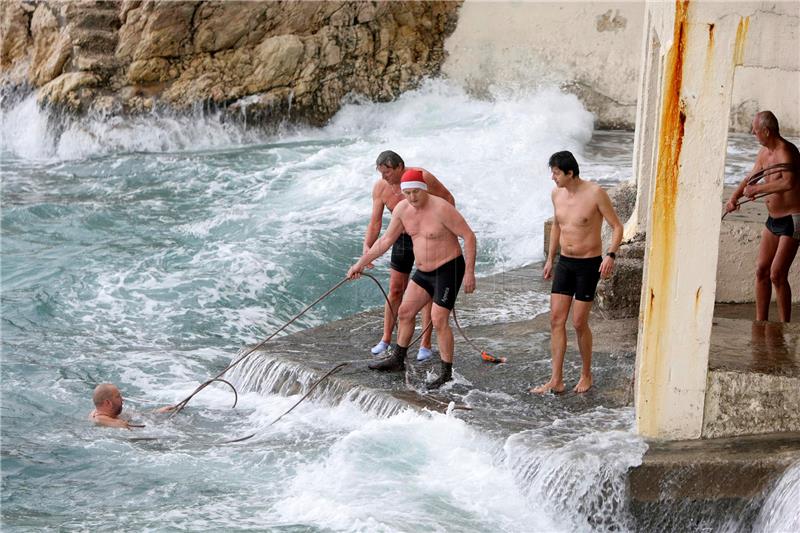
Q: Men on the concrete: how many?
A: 4